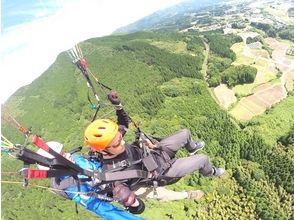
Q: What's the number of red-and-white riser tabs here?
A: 2